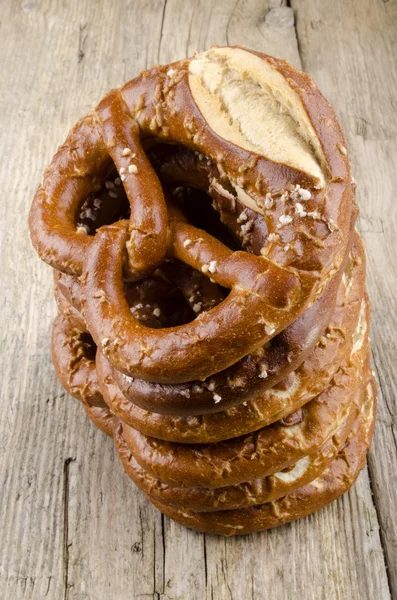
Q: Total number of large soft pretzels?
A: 6